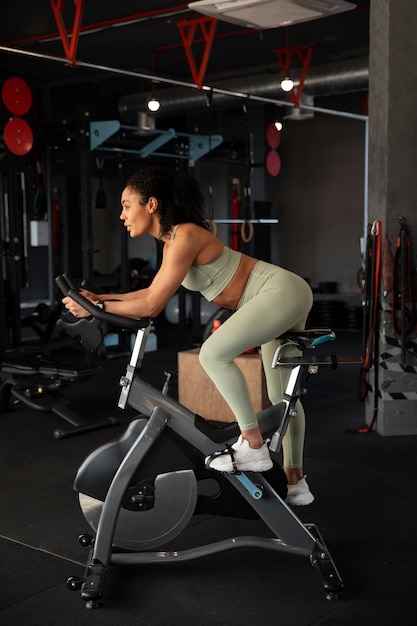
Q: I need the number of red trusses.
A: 3